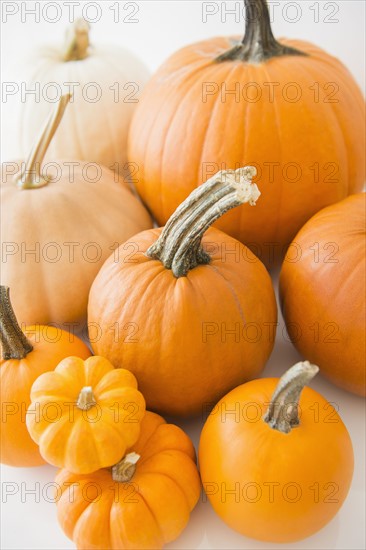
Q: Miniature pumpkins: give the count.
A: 2